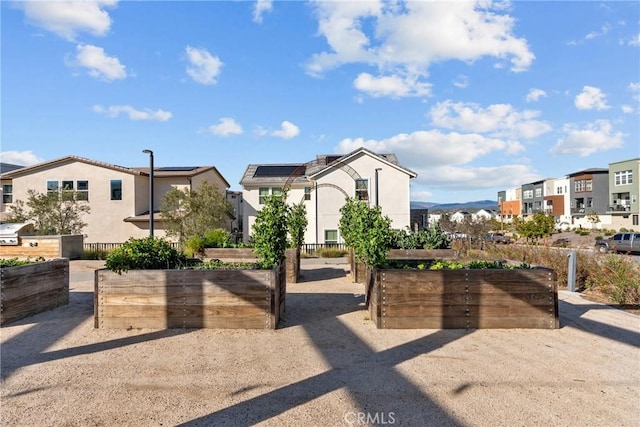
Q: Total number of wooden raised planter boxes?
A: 5